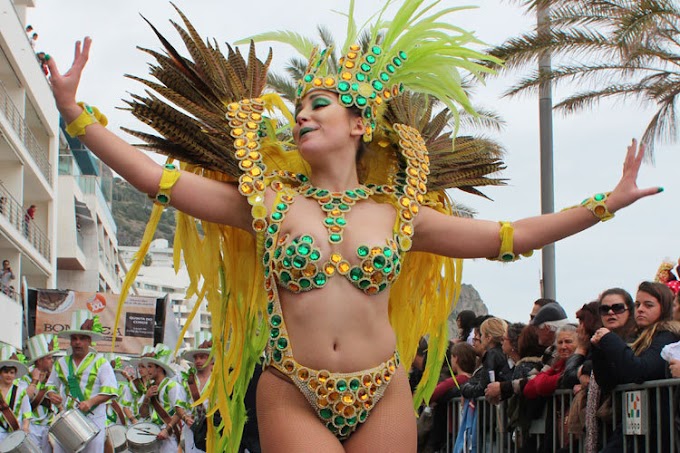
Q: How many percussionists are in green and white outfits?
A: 7